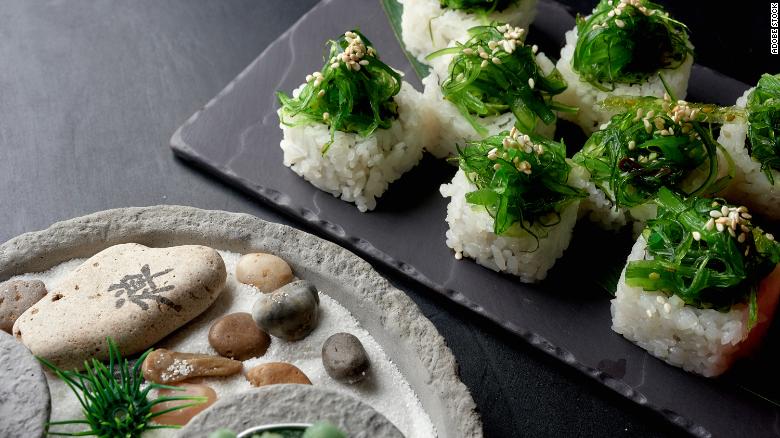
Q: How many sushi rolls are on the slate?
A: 8